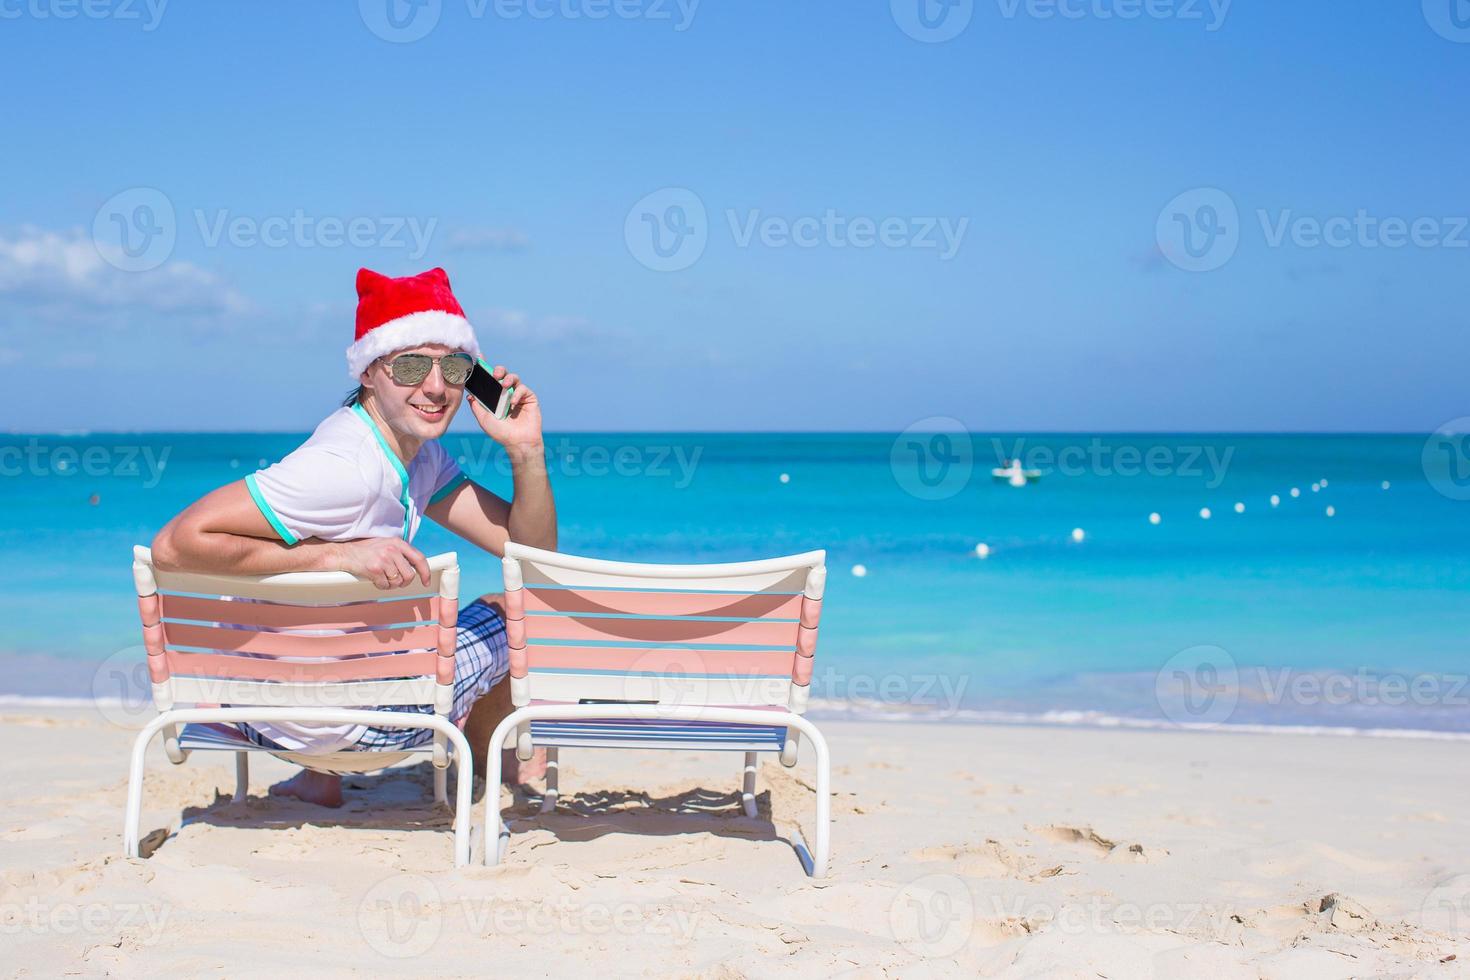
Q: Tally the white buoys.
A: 13